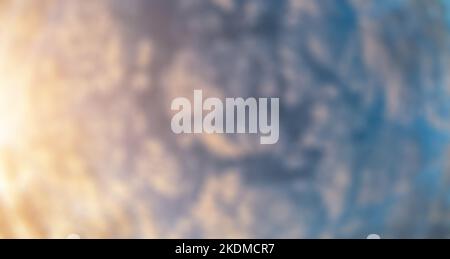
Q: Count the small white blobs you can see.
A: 2